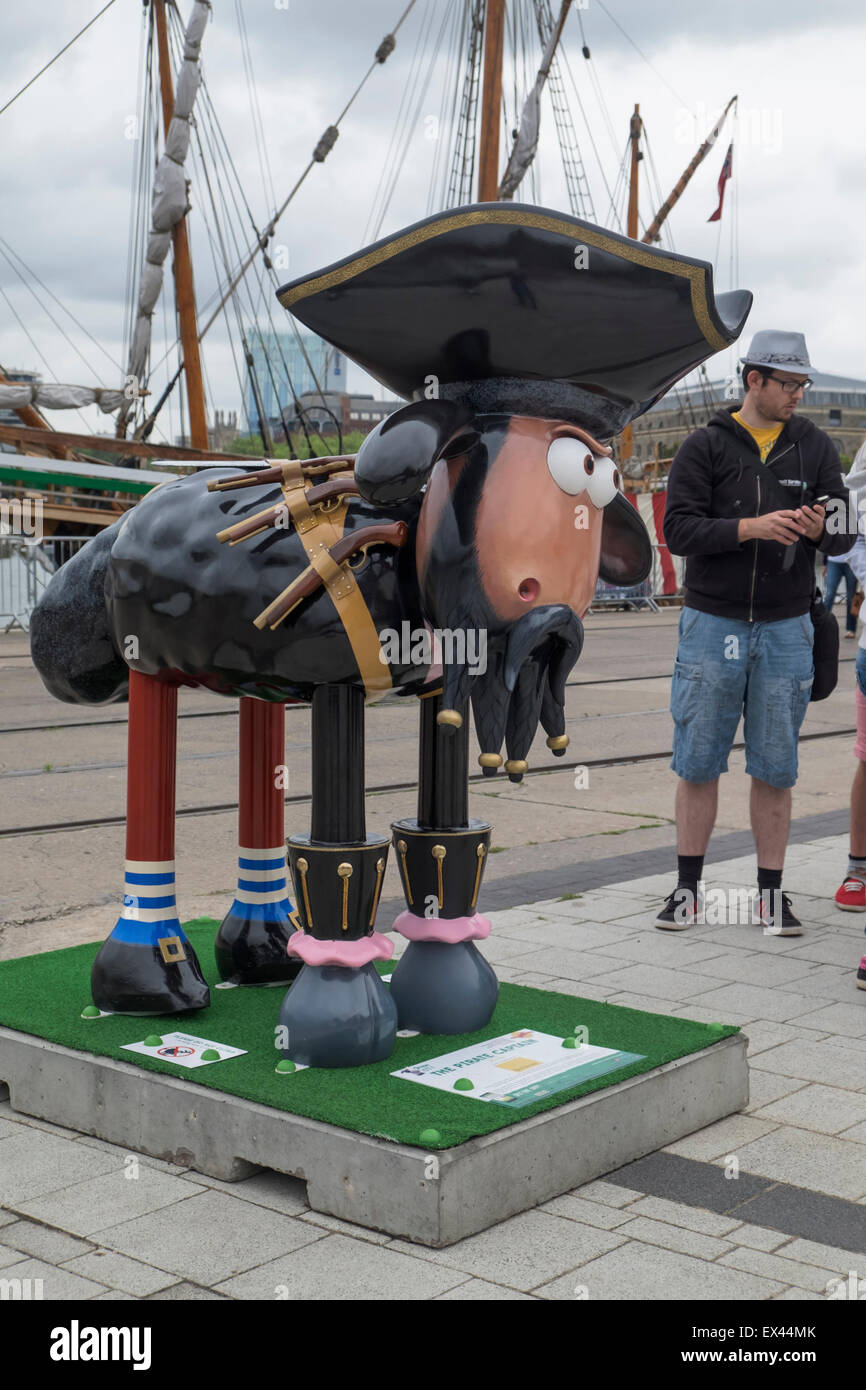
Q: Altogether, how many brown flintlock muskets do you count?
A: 3